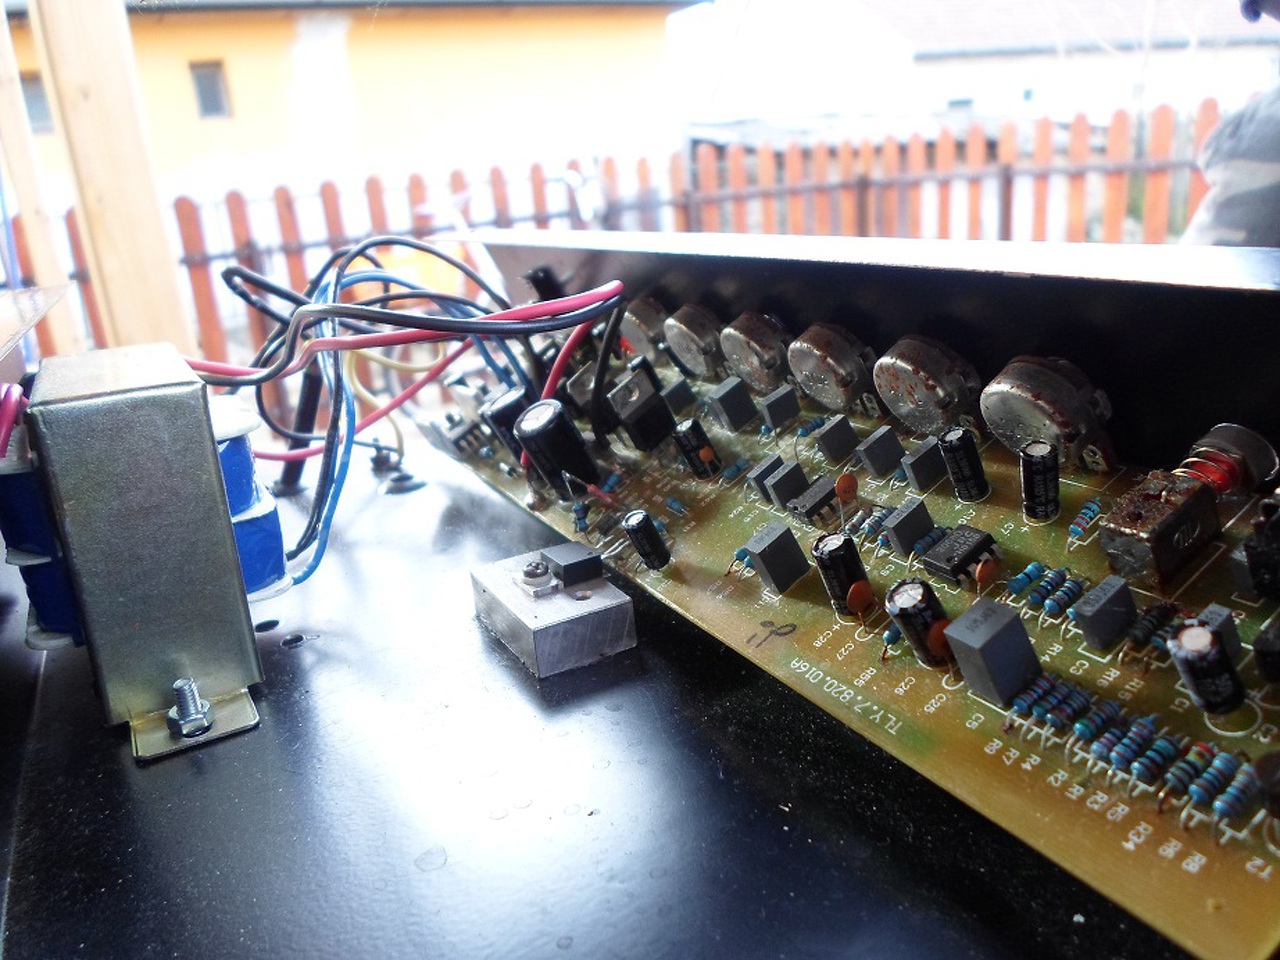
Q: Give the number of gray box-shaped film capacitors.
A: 13